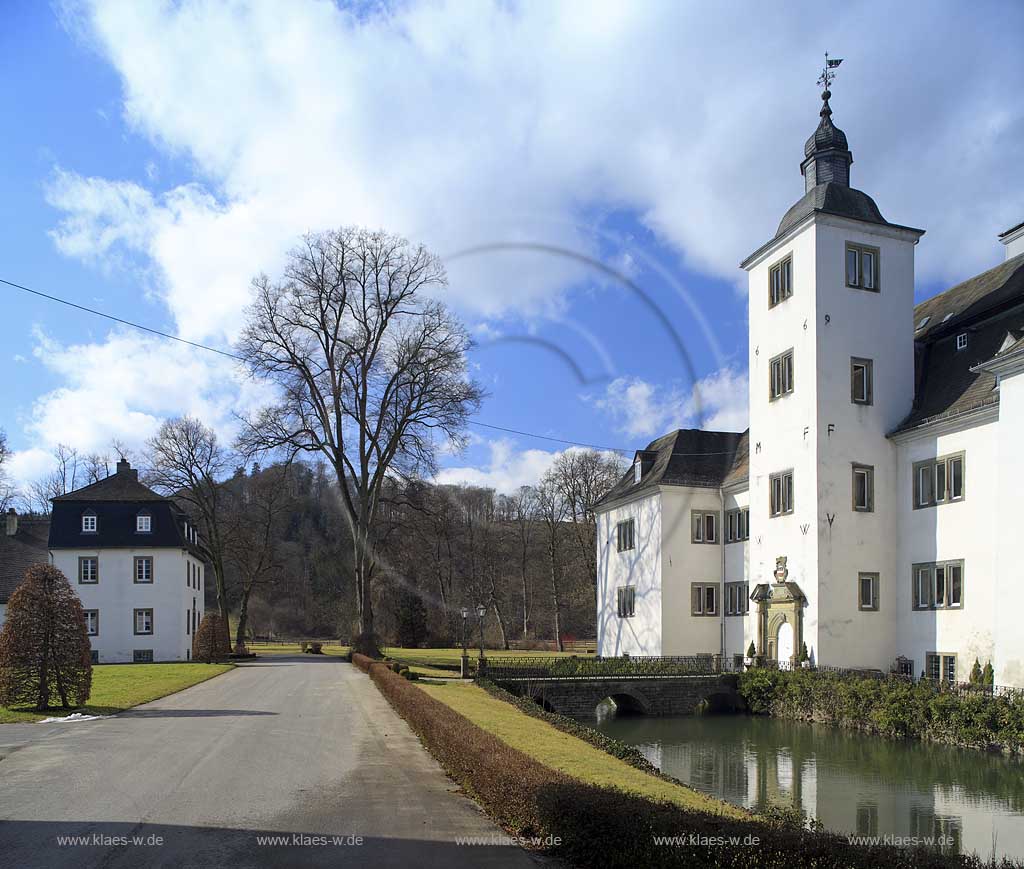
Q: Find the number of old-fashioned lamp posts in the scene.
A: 2